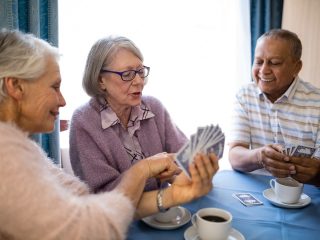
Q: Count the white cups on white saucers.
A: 3